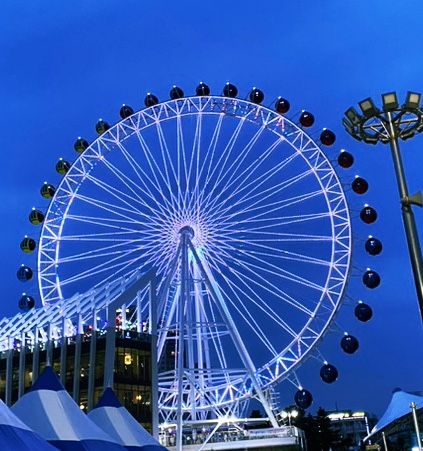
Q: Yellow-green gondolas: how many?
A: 6